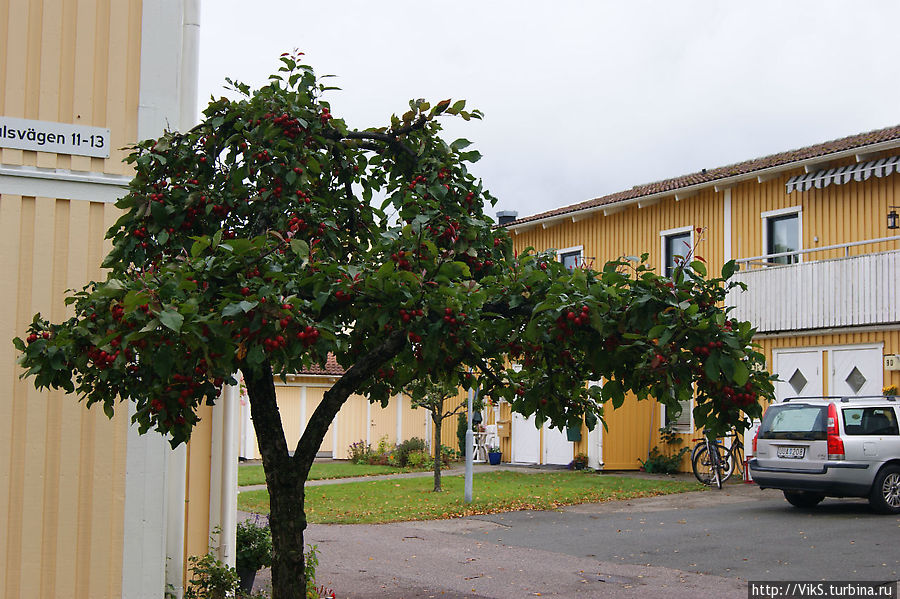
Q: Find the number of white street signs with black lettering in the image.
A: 1